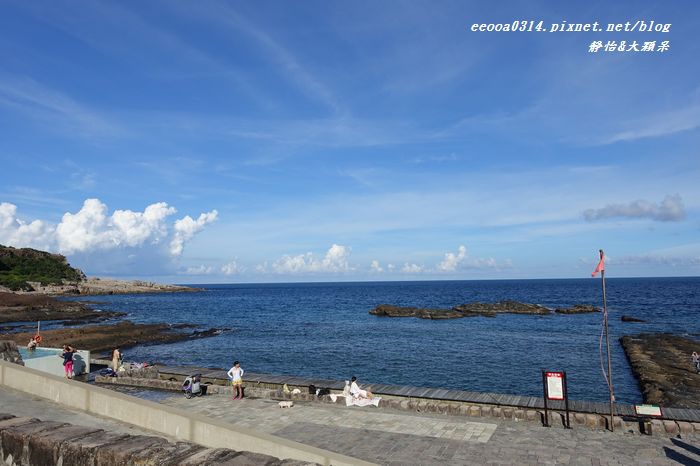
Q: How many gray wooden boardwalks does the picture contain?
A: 1